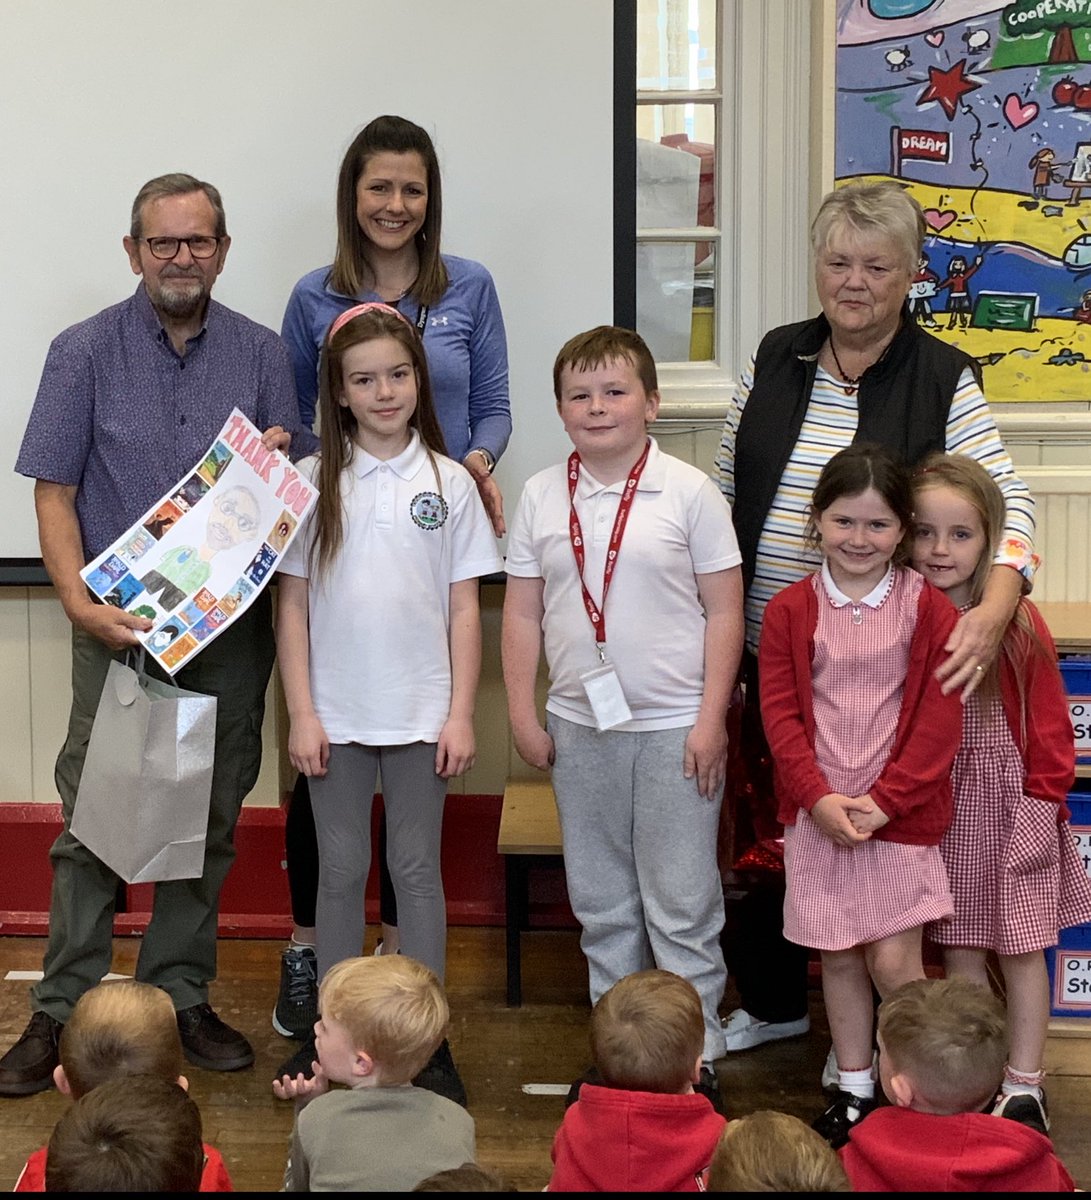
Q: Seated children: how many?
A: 7